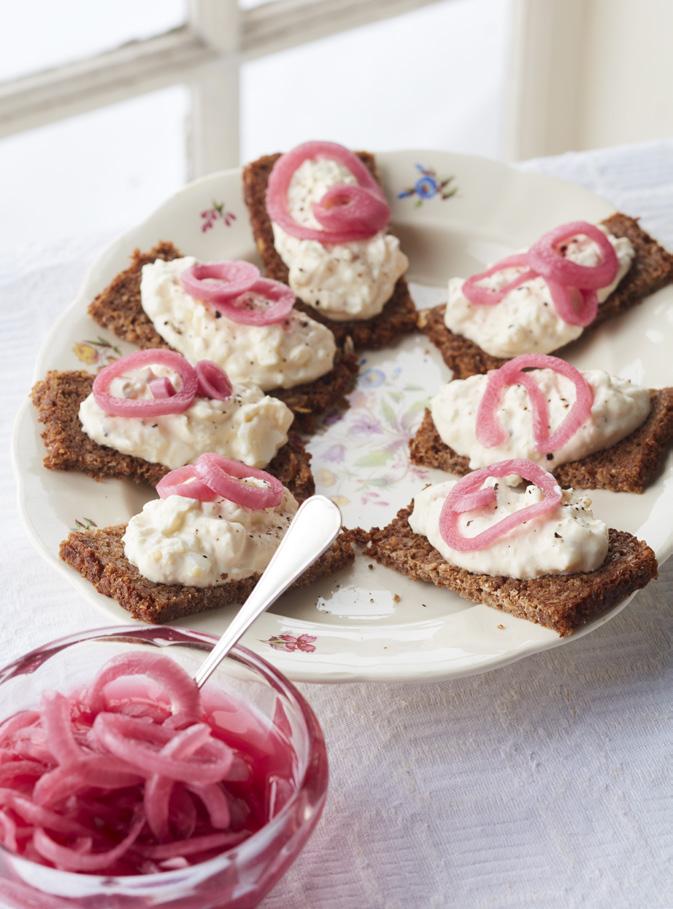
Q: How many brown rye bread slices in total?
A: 7